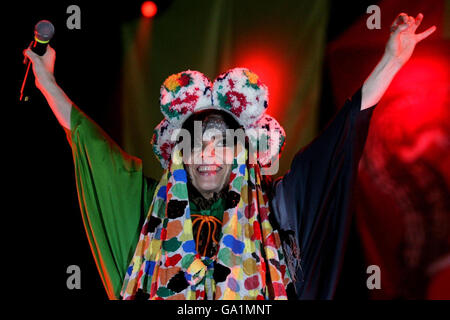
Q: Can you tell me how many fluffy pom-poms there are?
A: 4